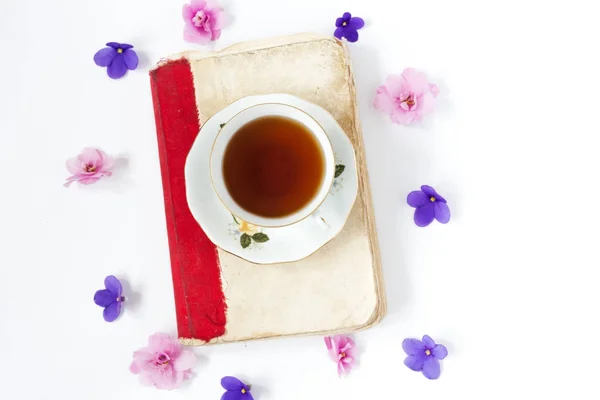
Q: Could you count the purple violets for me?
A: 6